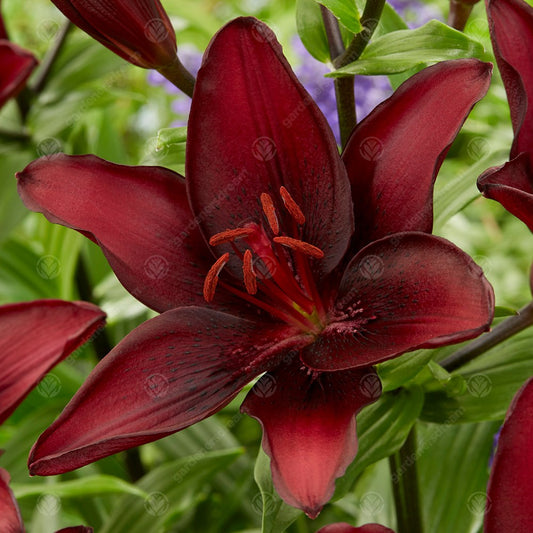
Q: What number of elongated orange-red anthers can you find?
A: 6